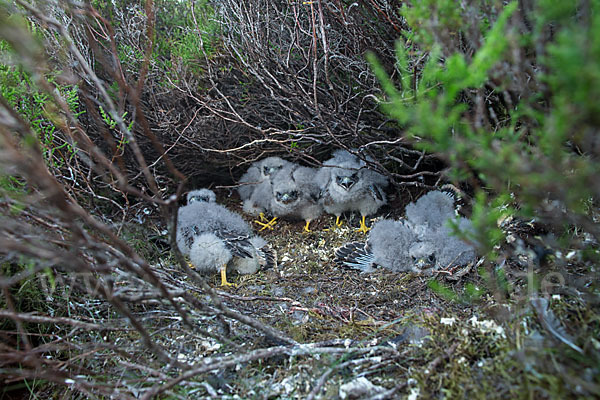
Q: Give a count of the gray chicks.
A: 5